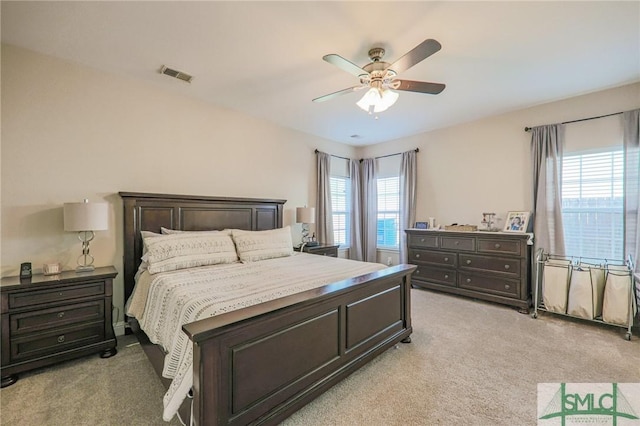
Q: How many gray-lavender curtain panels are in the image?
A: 6